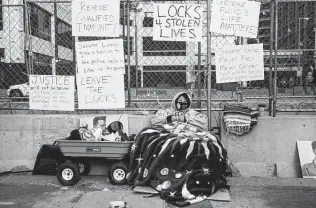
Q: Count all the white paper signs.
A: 7